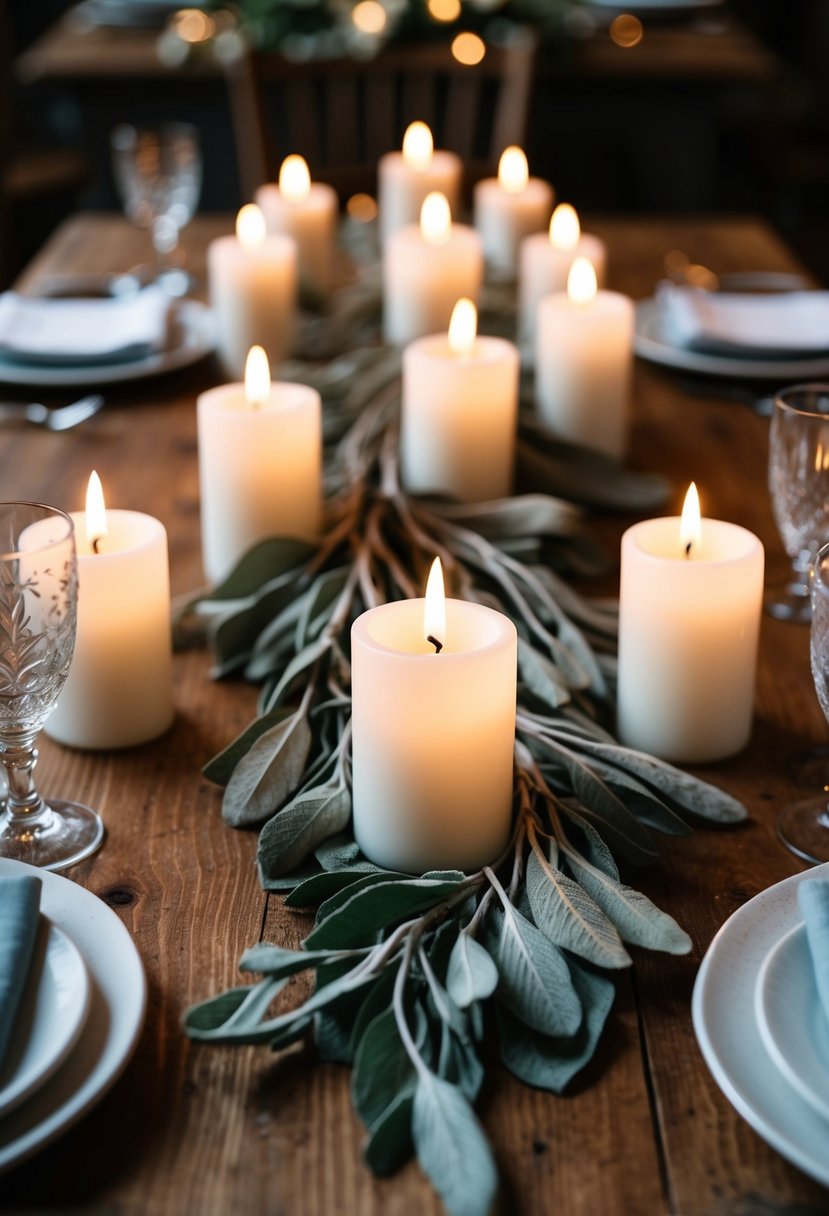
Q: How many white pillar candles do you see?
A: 12